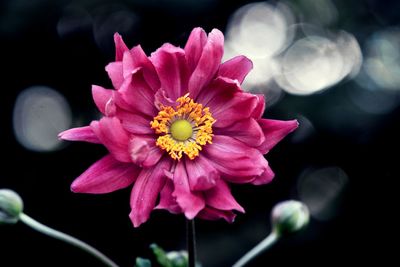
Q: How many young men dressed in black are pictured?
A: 0